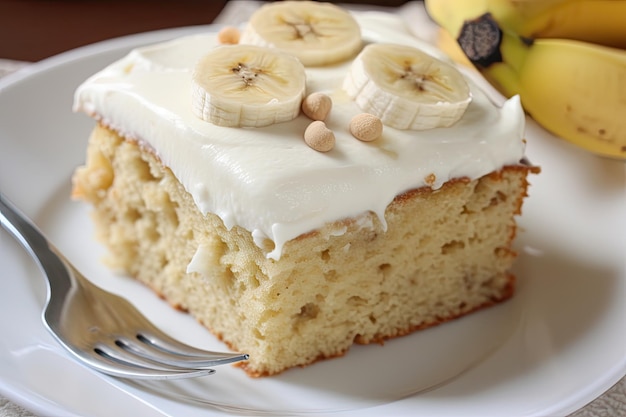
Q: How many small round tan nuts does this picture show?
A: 4